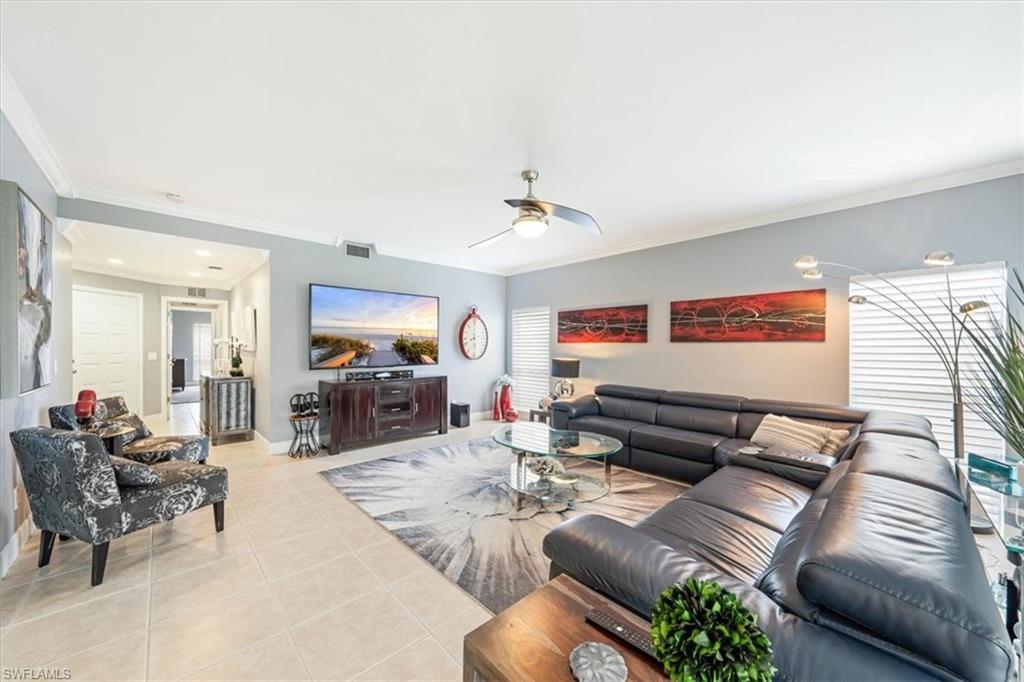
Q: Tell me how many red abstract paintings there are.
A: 2